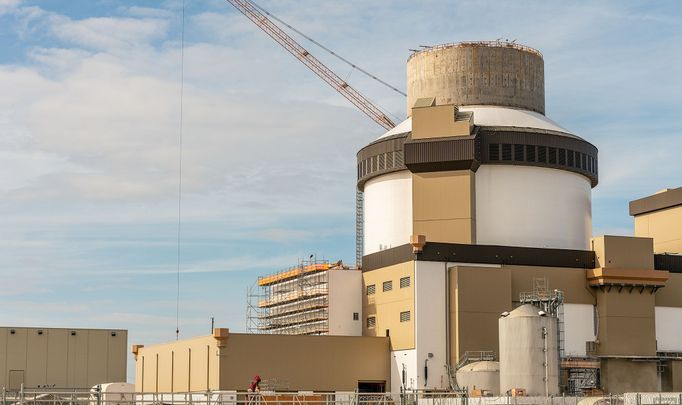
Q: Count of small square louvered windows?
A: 5